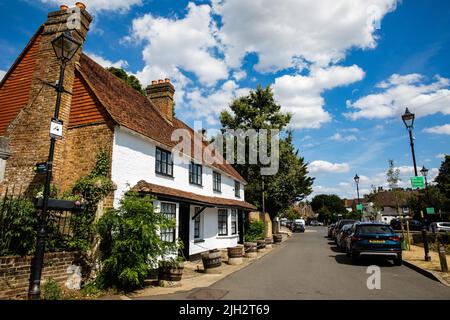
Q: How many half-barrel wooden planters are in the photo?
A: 7